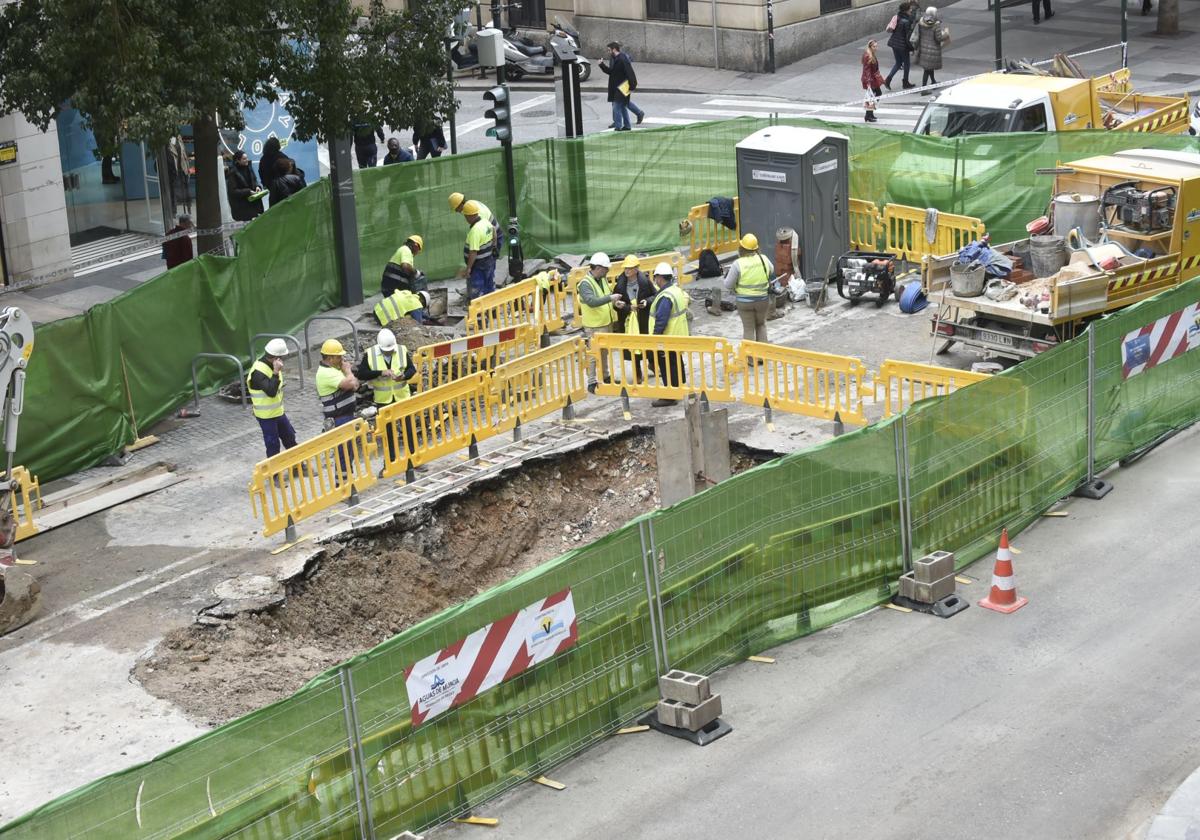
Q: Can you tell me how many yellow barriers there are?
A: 13